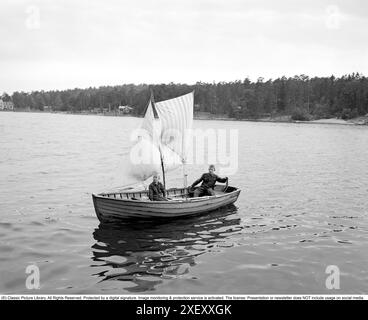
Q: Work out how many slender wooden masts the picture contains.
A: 1